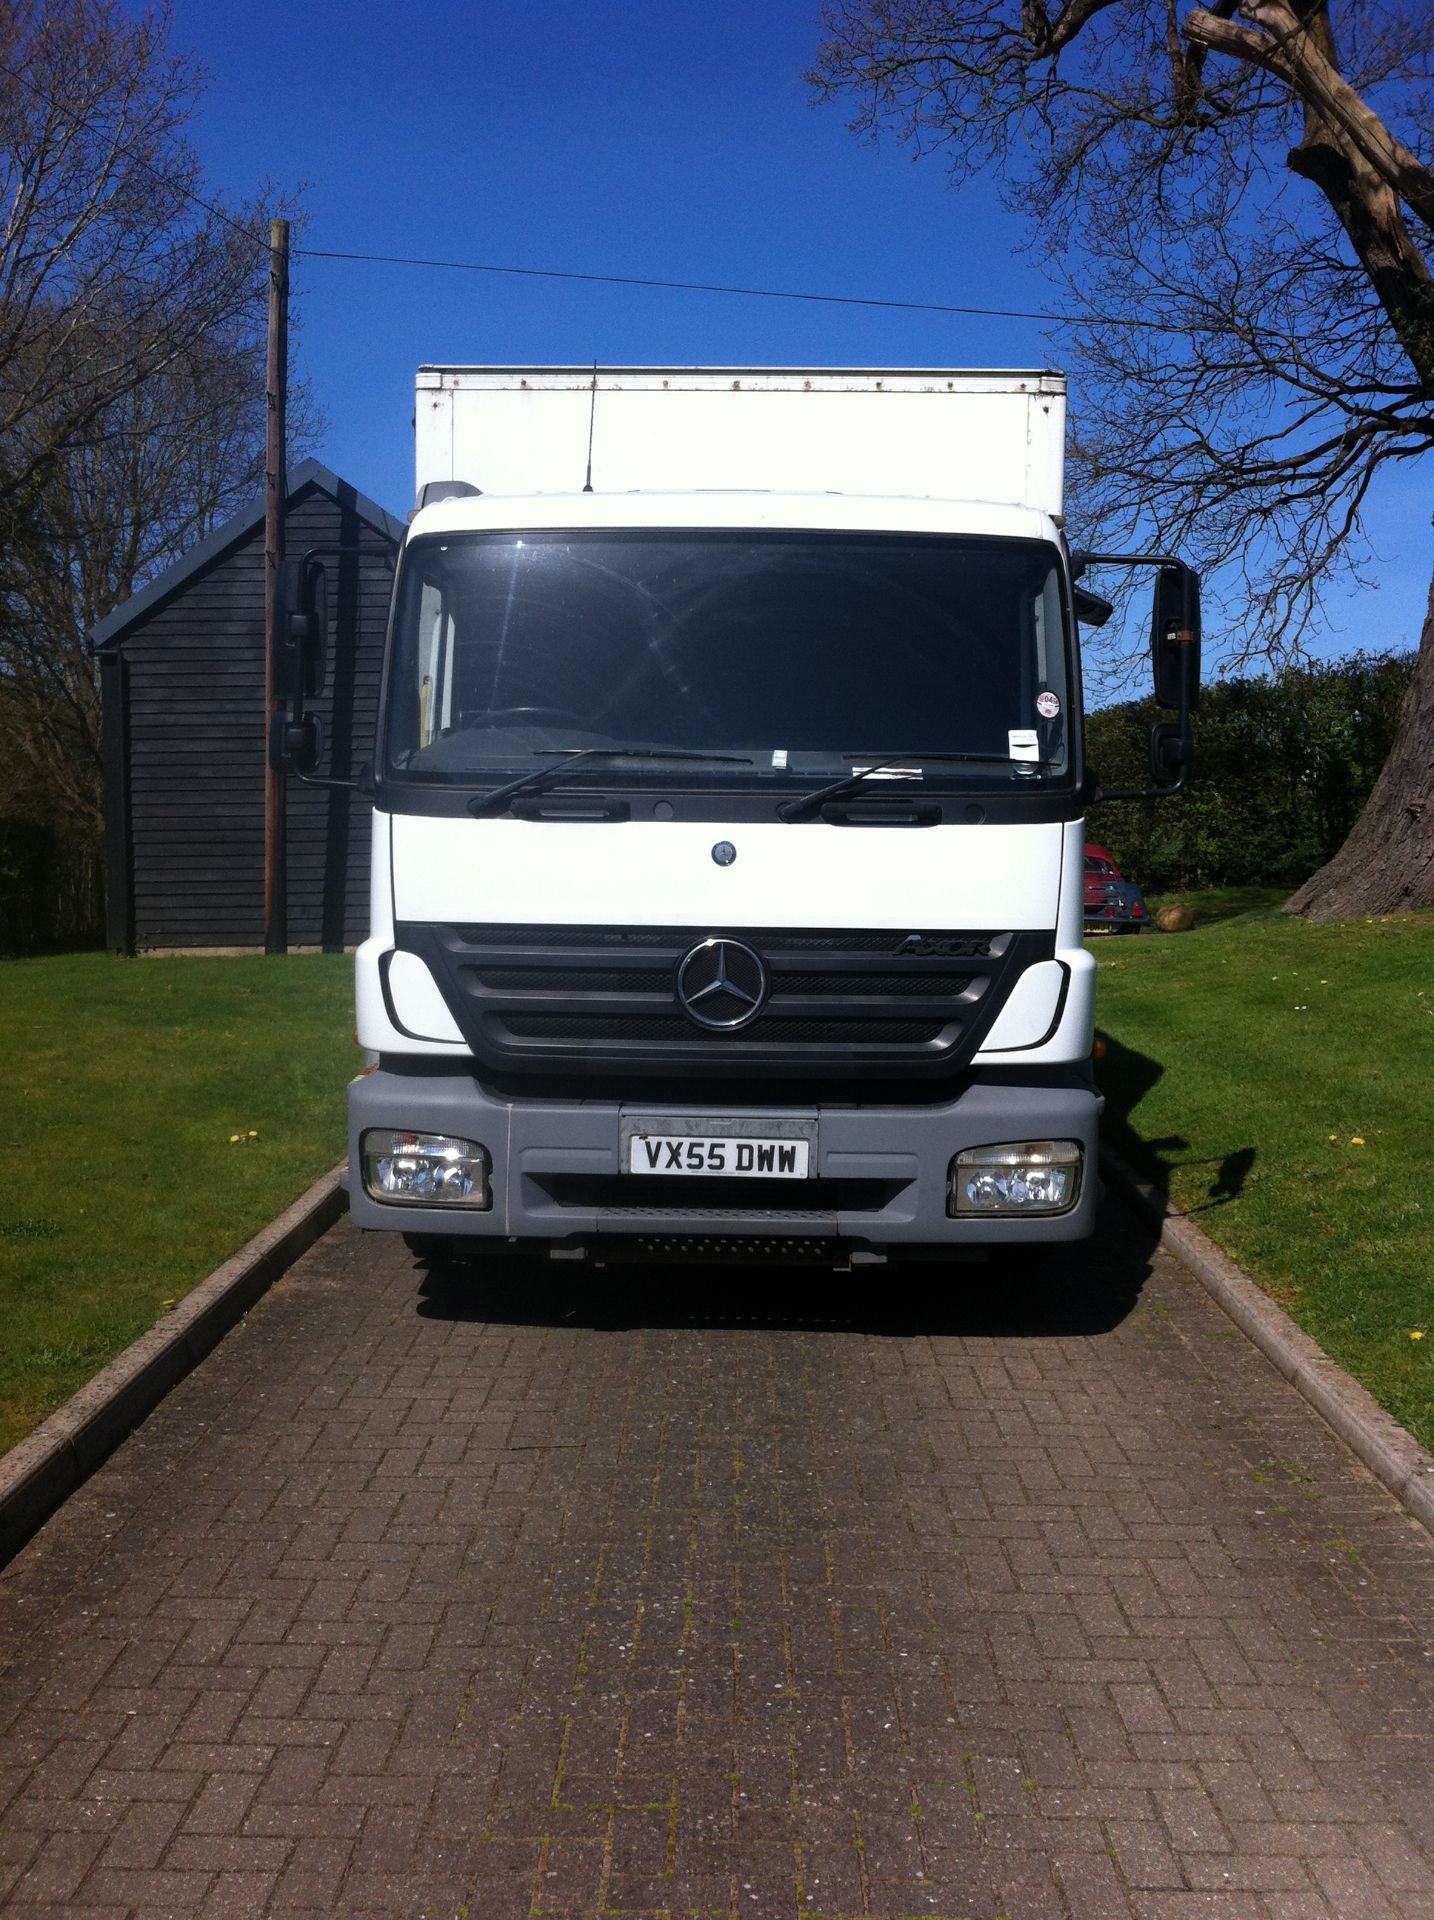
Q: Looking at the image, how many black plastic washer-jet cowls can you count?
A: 2